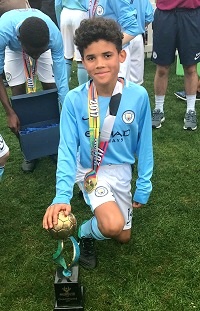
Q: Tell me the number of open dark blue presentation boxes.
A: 1